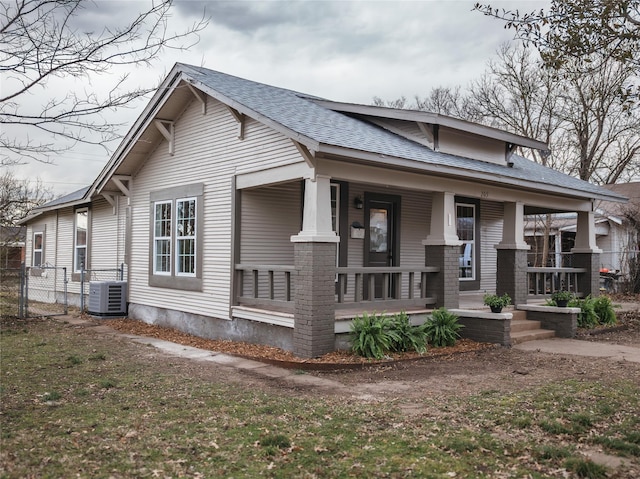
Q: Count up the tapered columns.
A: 4